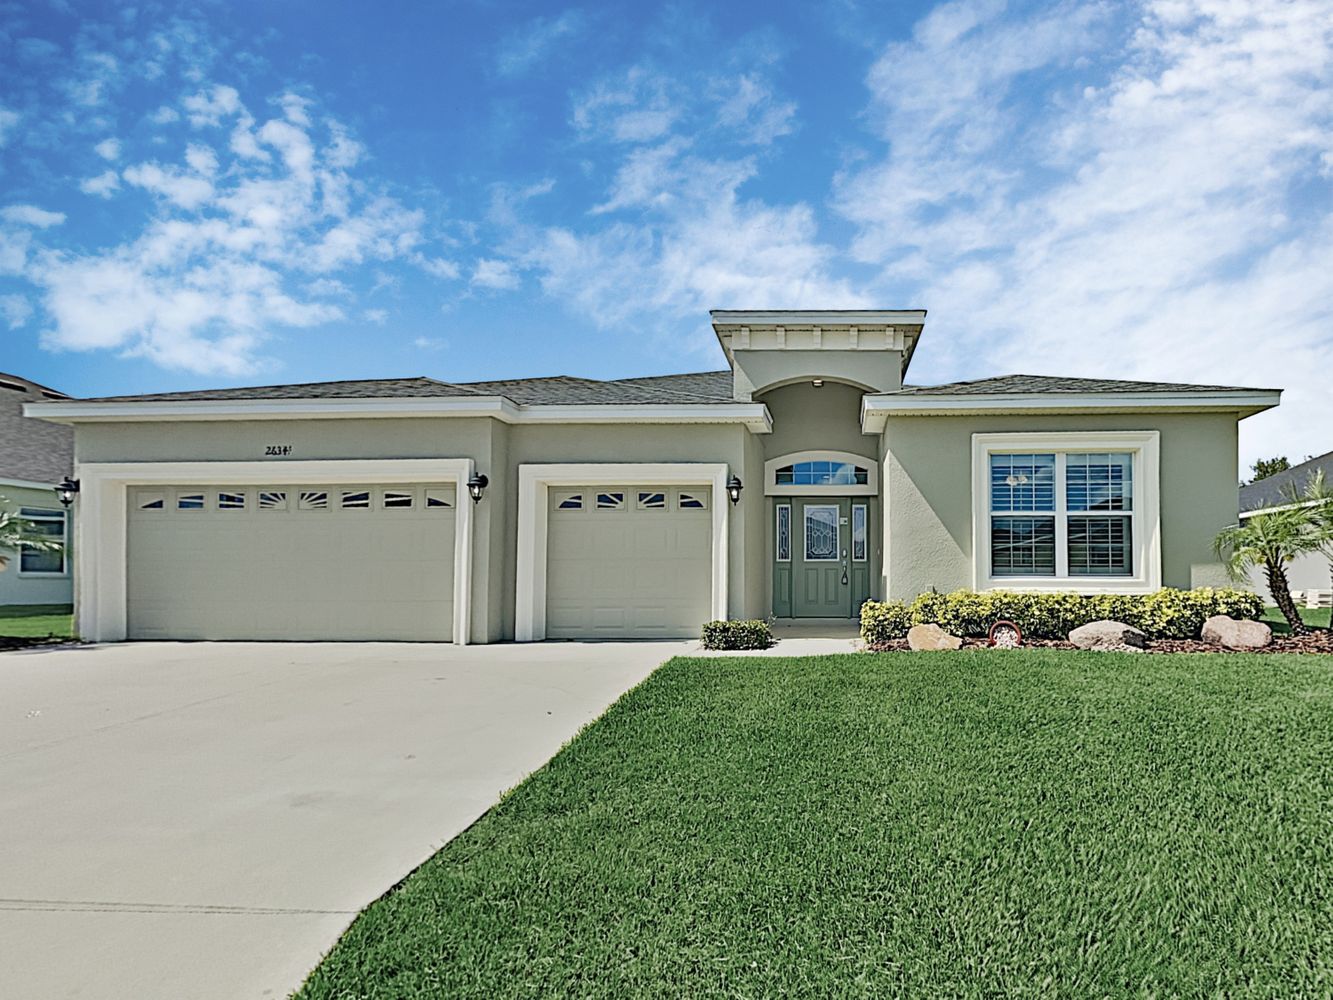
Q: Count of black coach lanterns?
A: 3